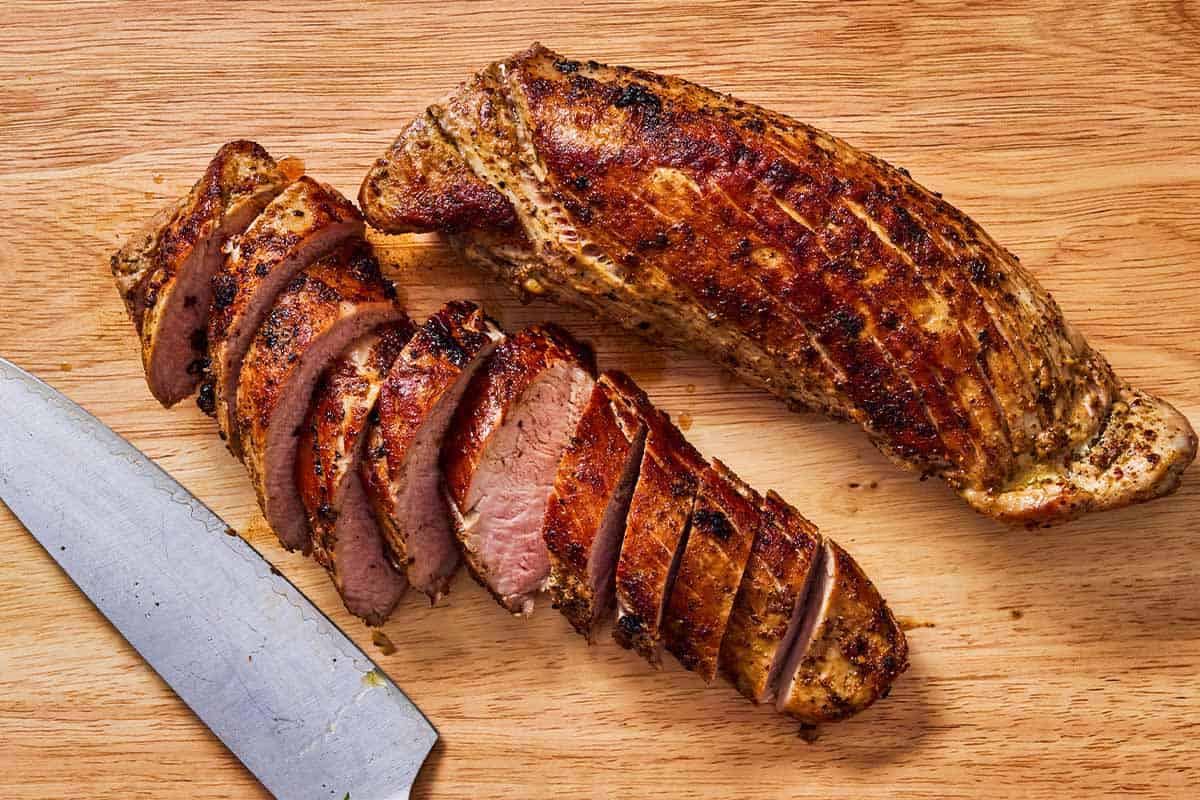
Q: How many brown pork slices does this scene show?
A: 11